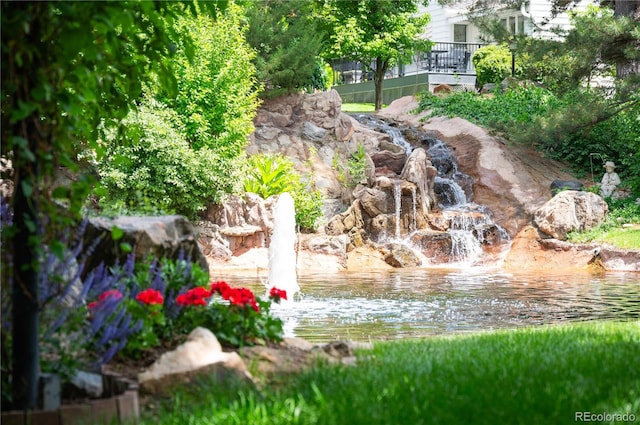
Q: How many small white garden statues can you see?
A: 1